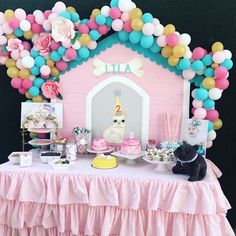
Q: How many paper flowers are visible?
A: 4